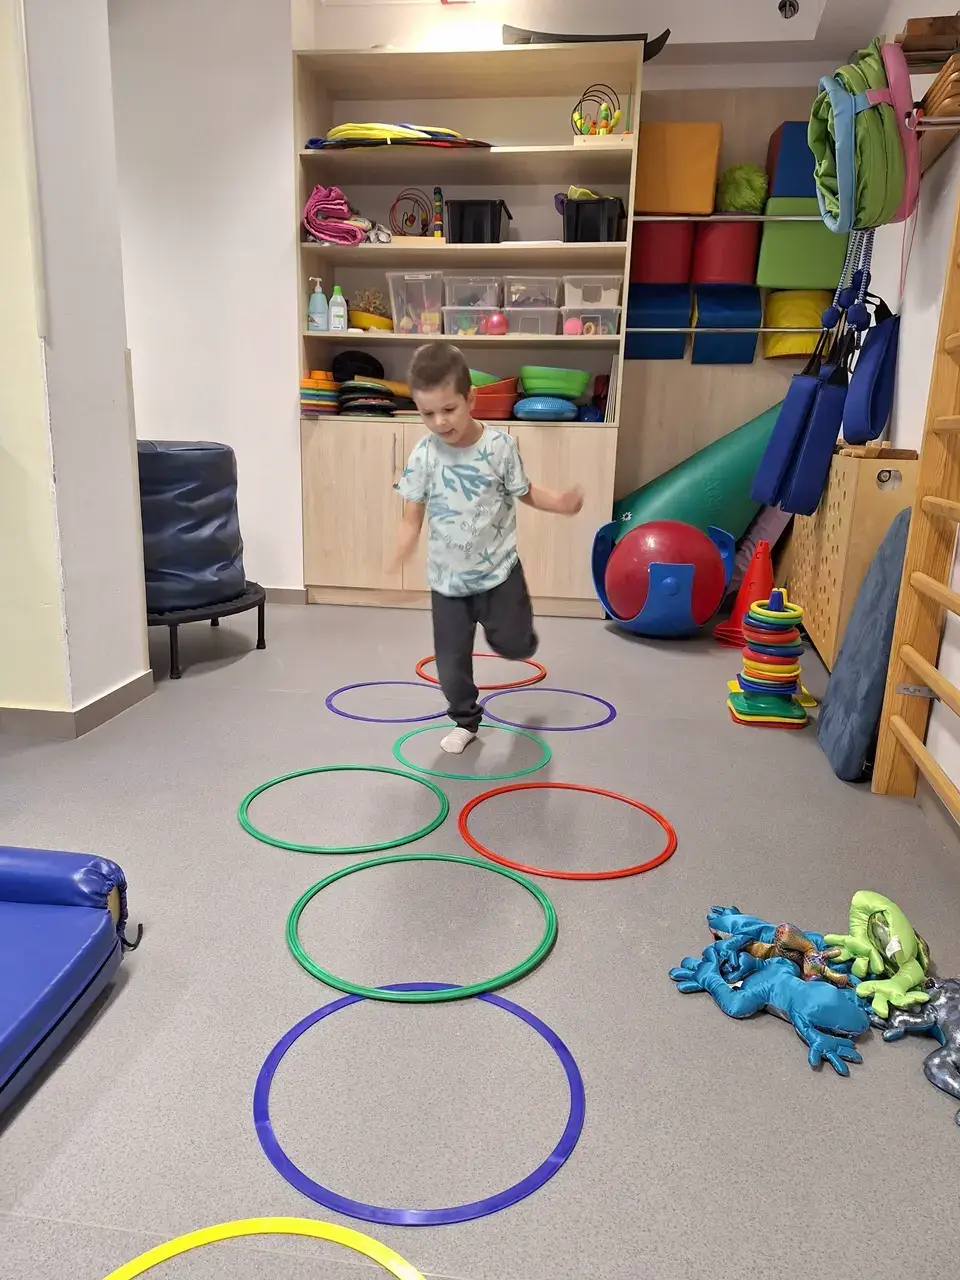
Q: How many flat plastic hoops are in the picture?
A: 9